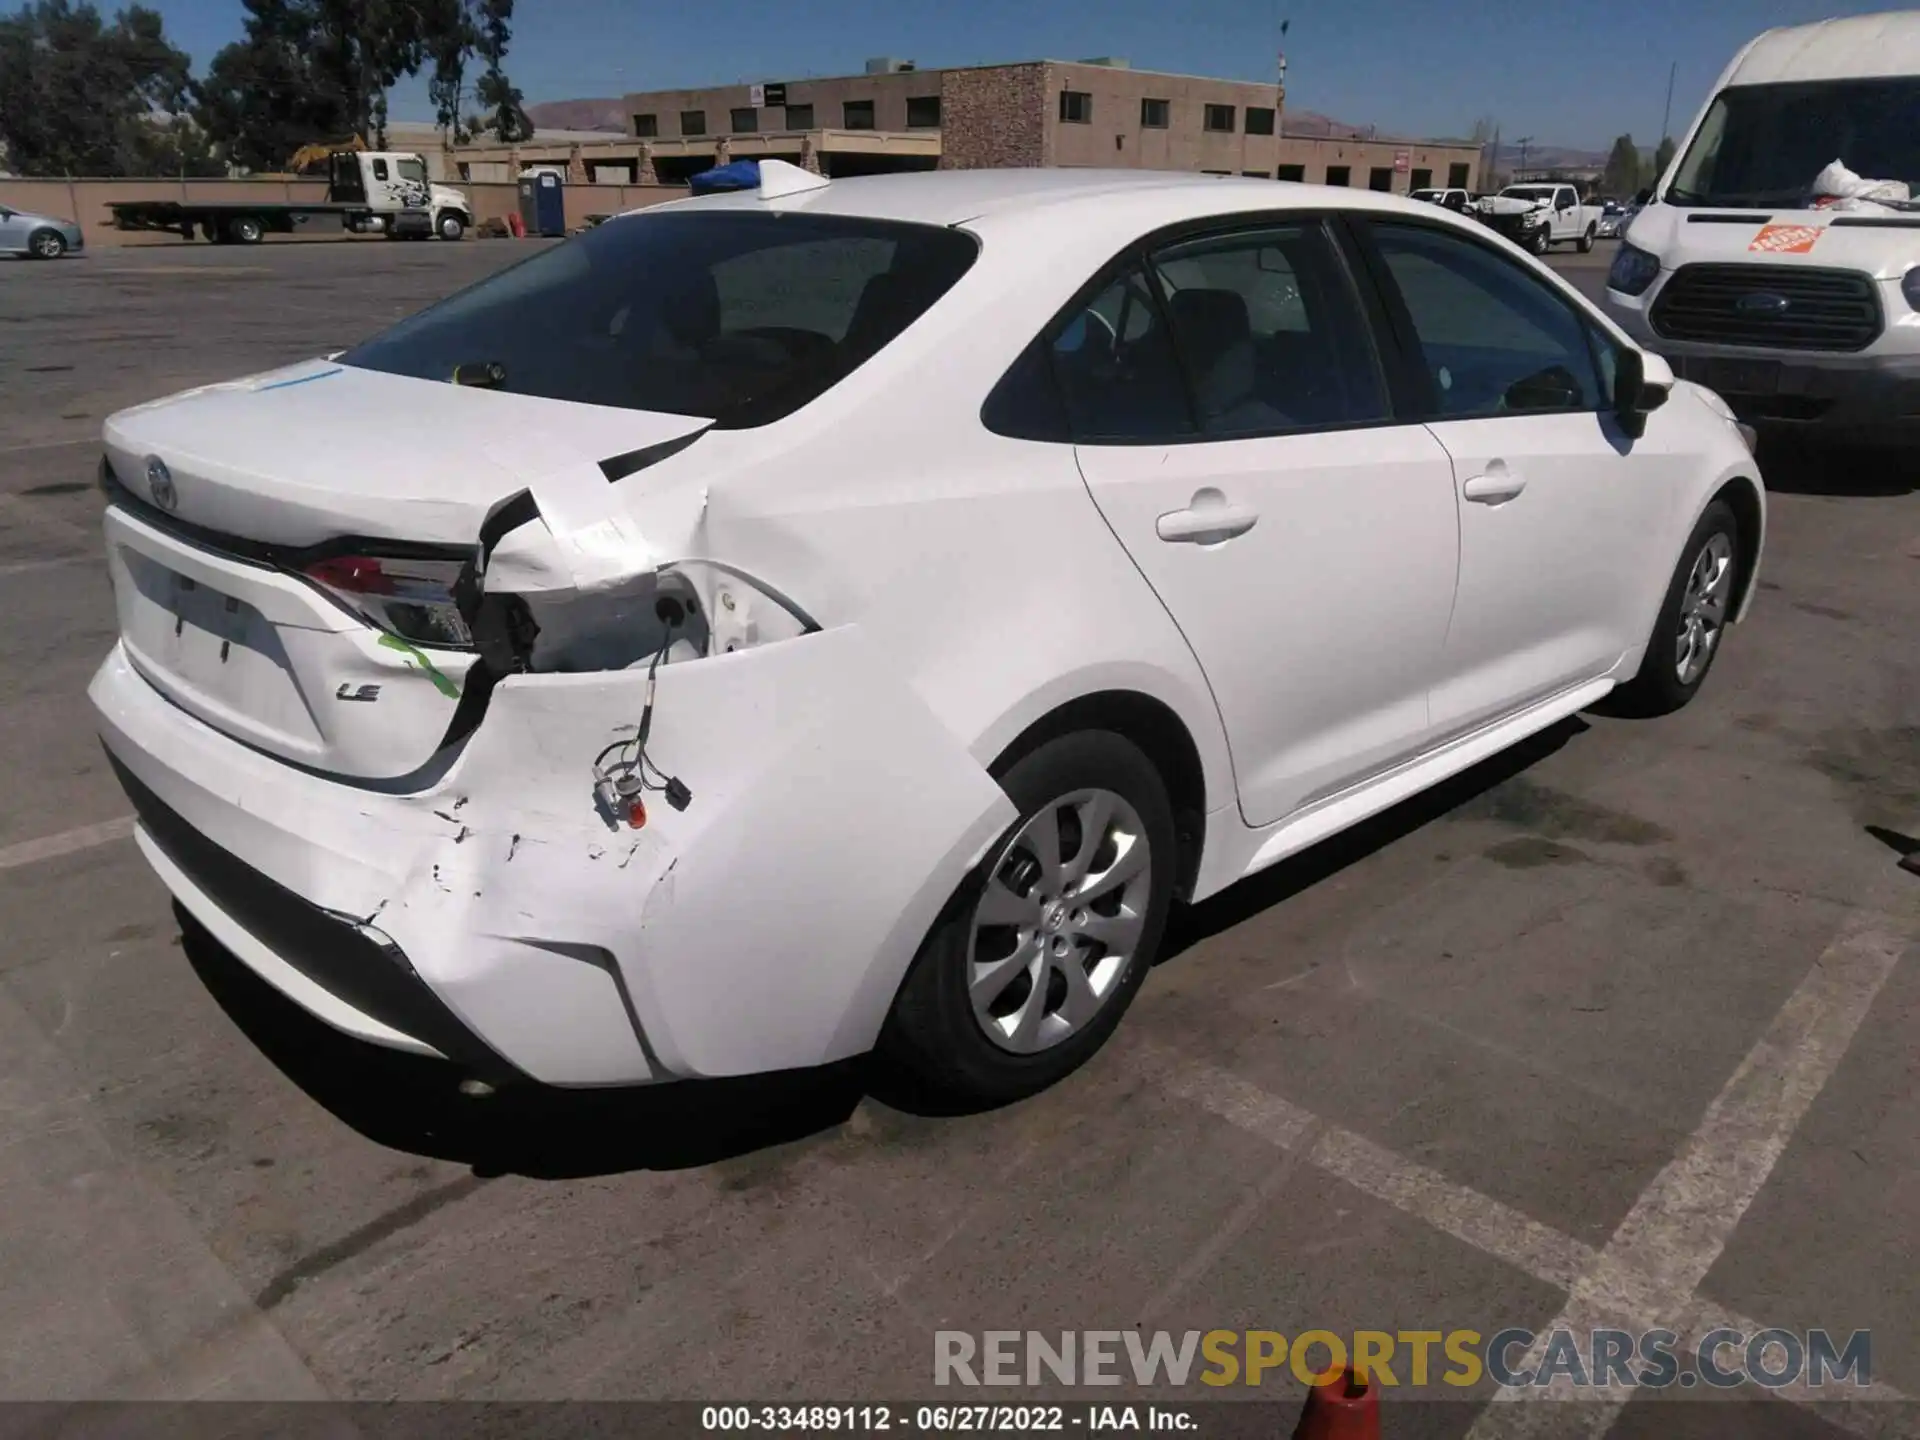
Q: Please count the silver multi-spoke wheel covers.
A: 2